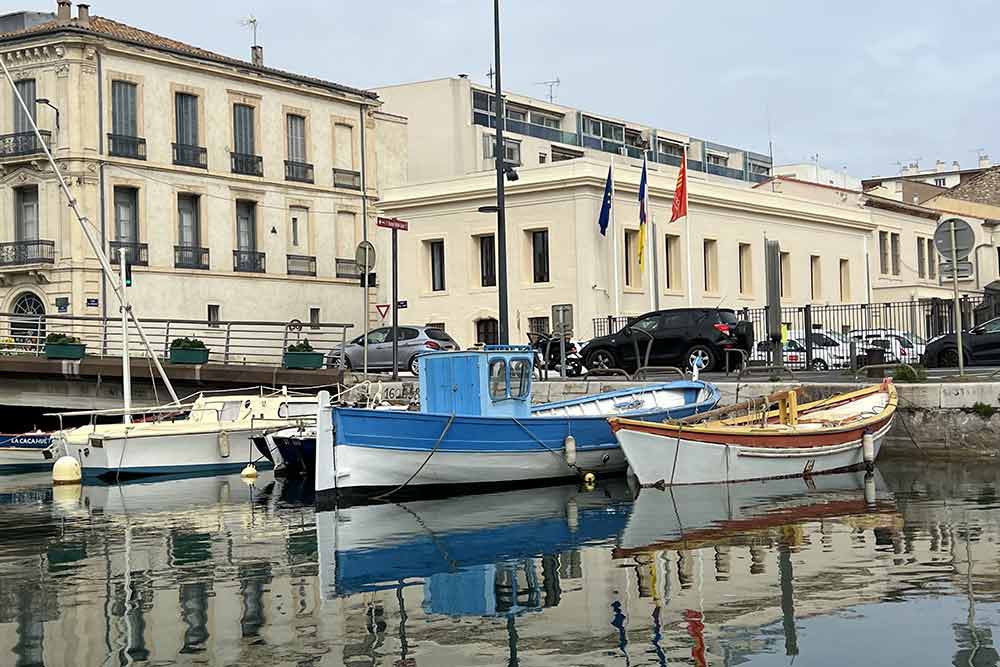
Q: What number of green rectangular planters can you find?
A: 3